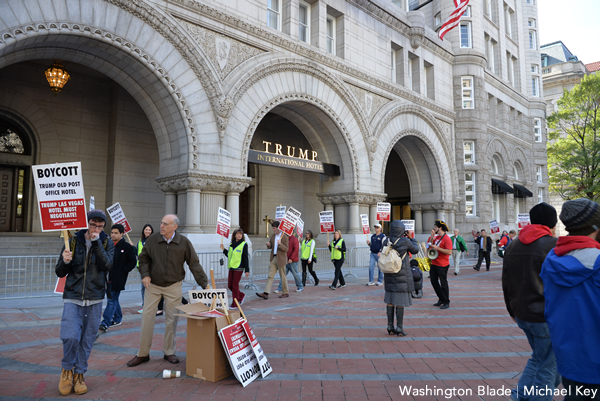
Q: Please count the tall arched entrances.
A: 3